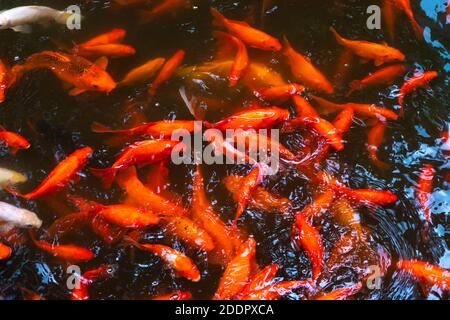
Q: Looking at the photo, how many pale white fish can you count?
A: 3